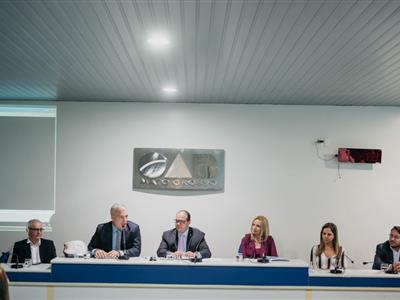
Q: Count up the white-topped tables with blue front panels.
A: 3